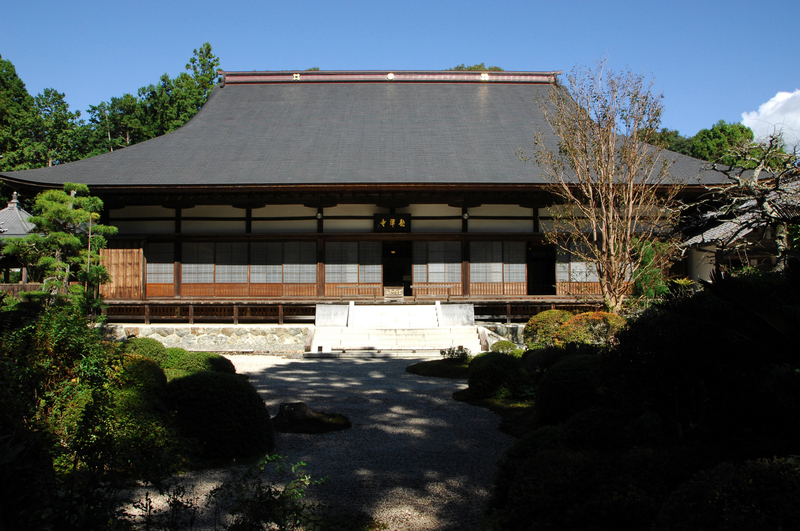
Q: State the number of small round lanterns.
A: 2